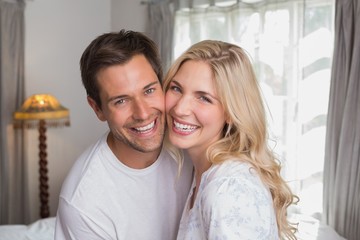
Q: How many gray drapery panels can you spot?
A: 3